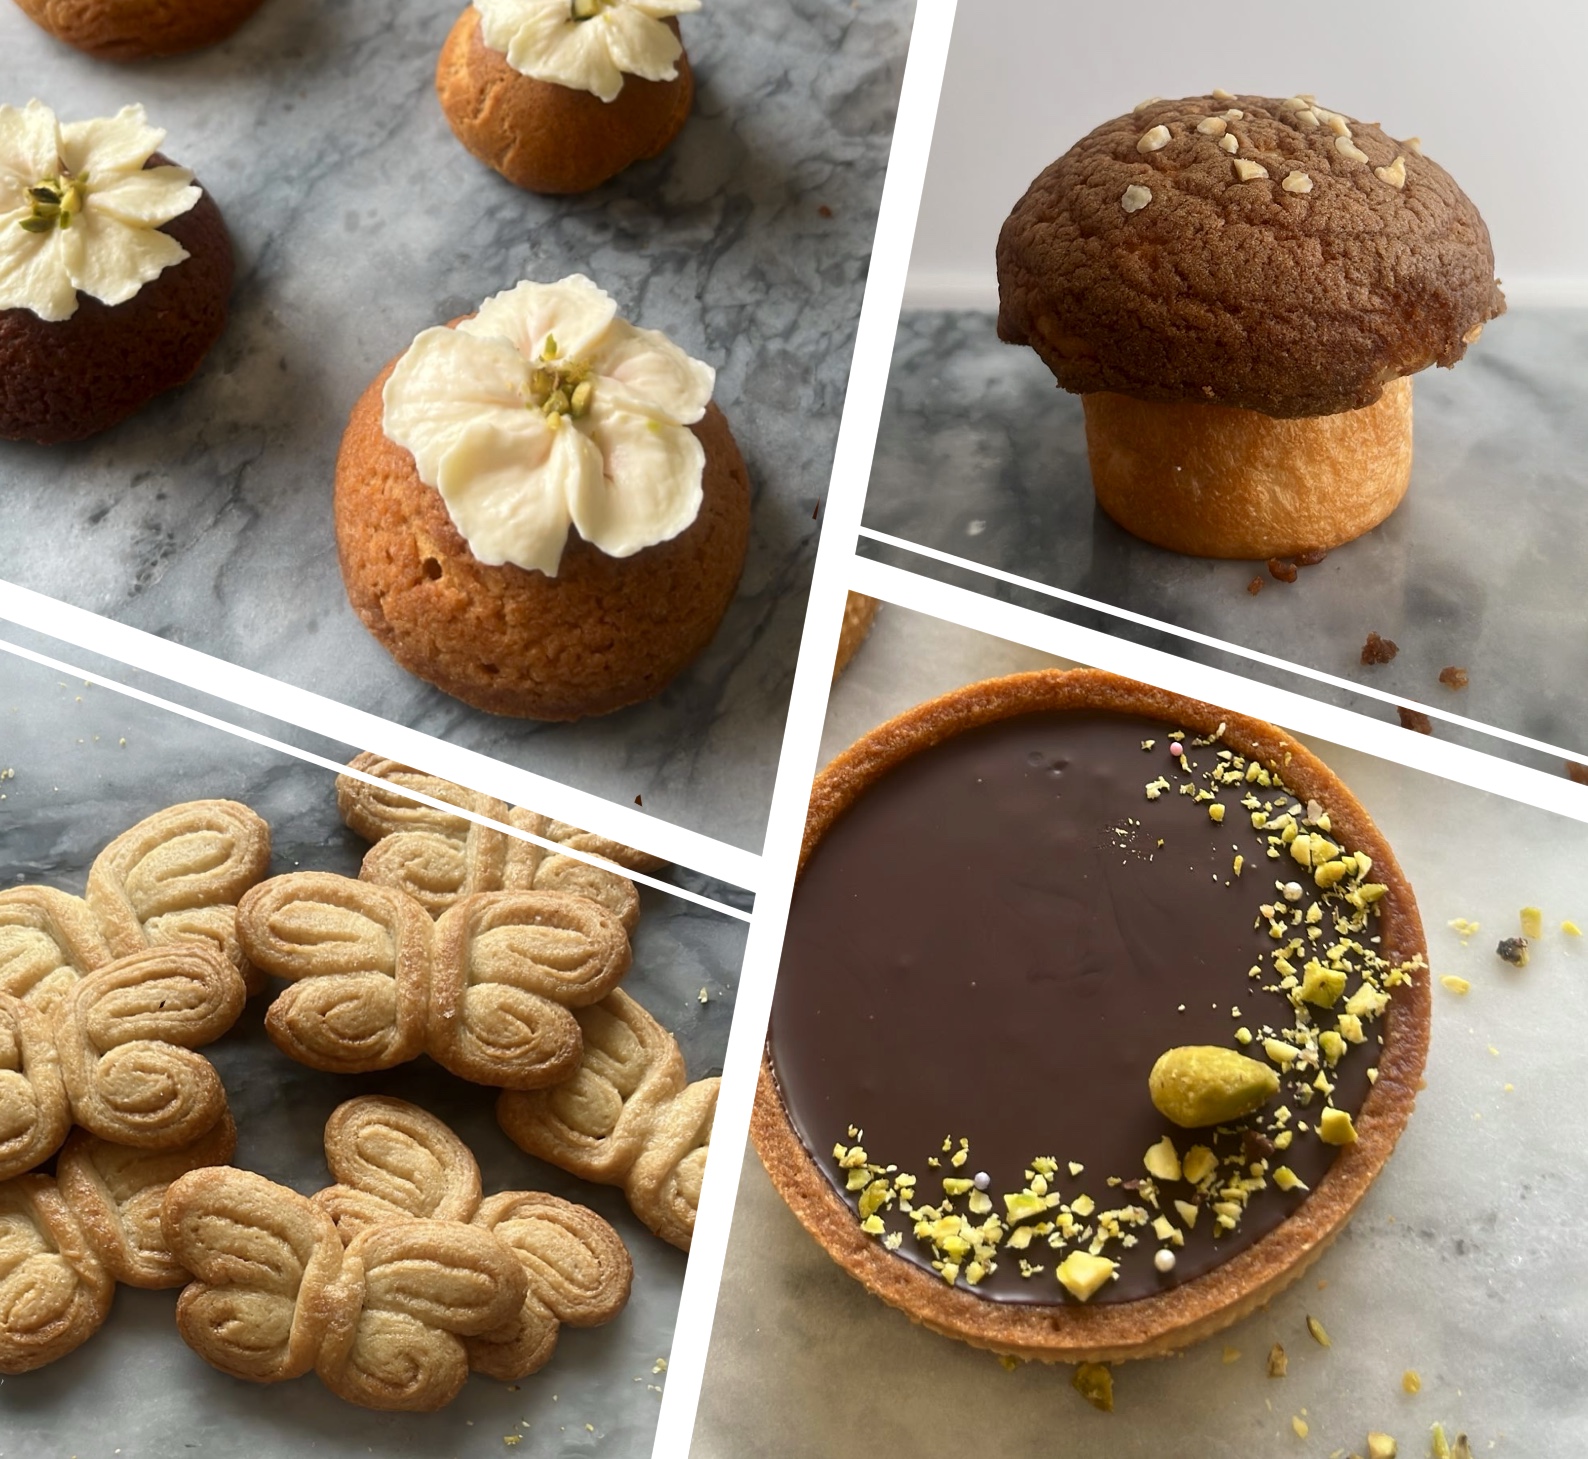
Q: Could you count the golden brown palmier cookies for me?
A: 8